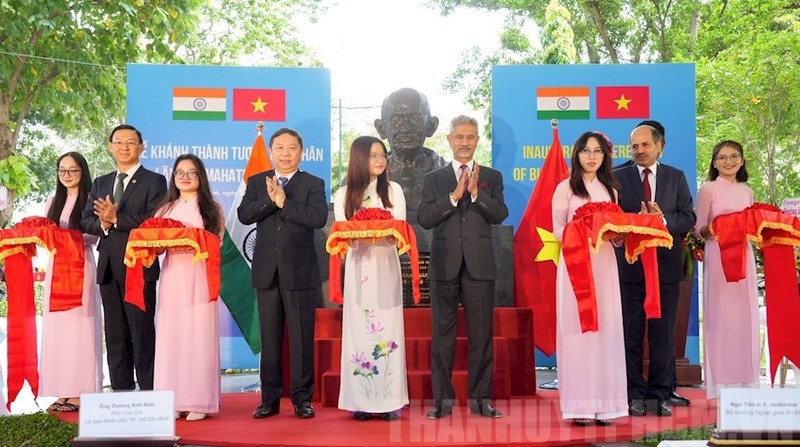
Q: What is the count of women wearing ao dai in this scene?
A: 5